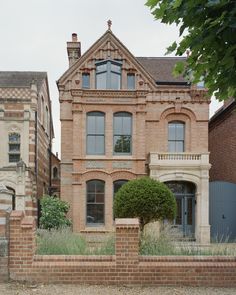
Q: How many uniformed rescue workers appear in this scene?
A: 0